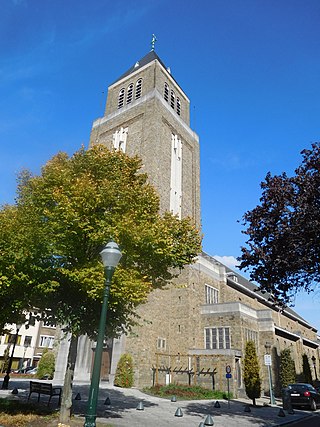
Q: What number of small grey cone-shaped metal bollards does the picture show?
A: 11